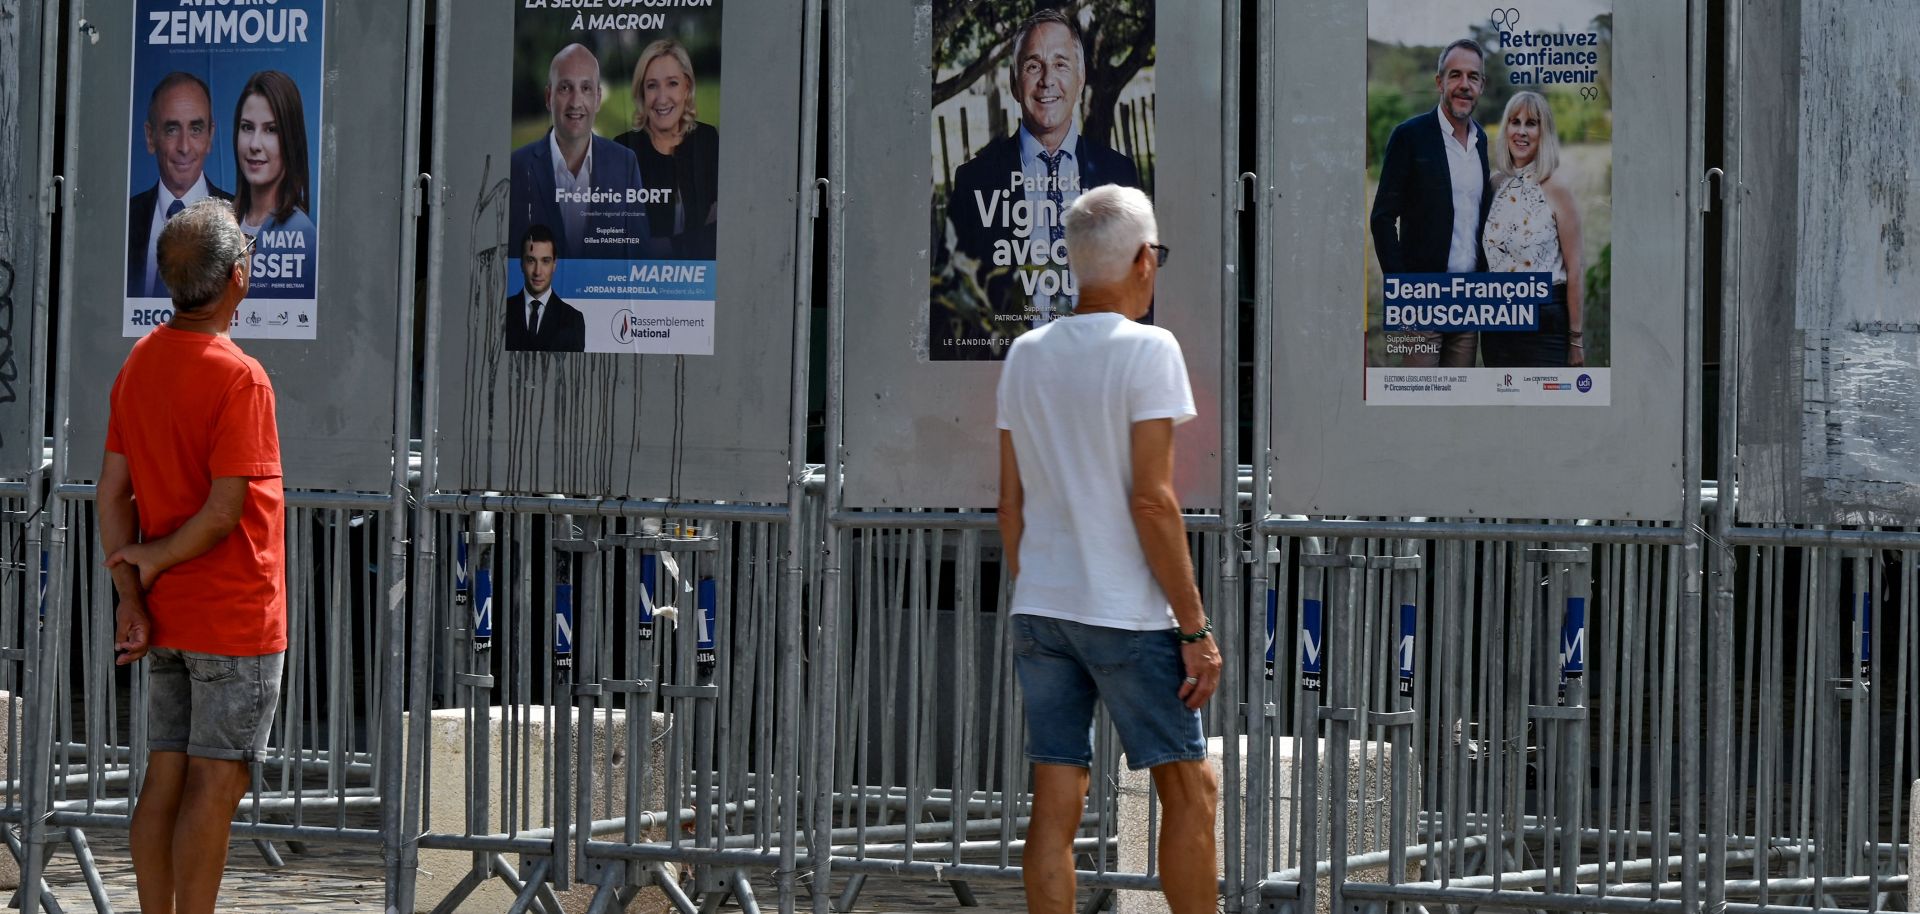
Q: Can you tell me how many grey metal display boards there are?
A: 6